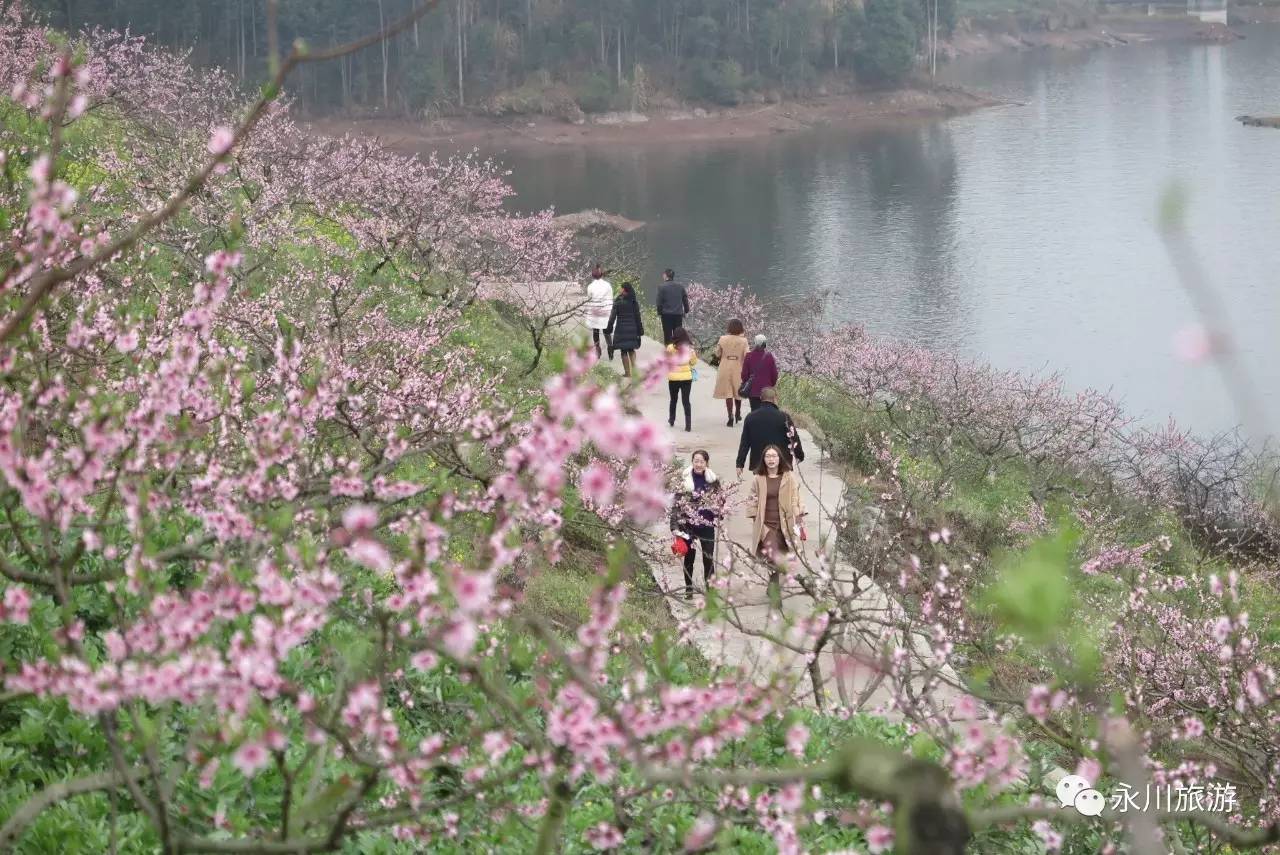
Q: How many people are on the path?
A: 9